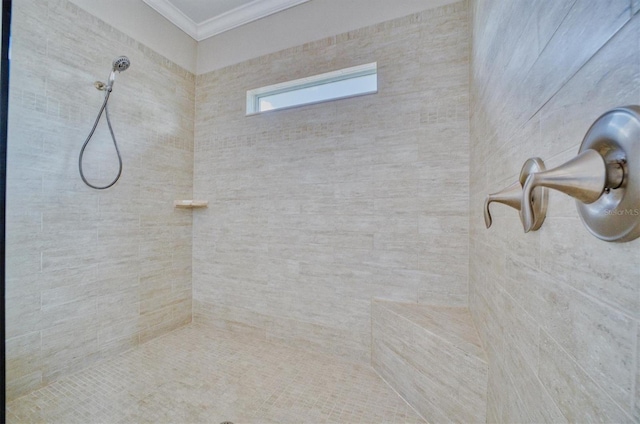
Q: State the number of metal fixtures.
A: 3